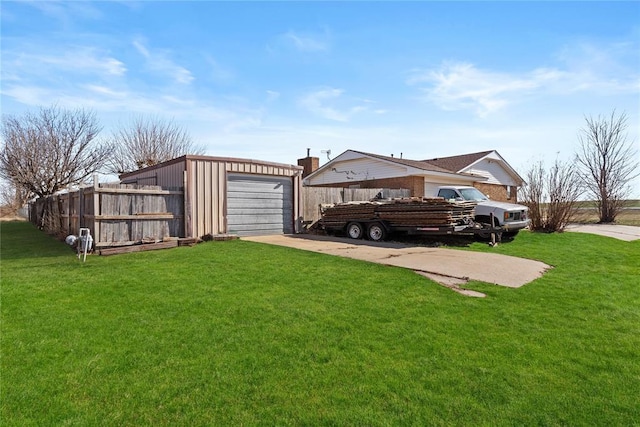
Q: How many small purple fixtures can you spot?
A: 0